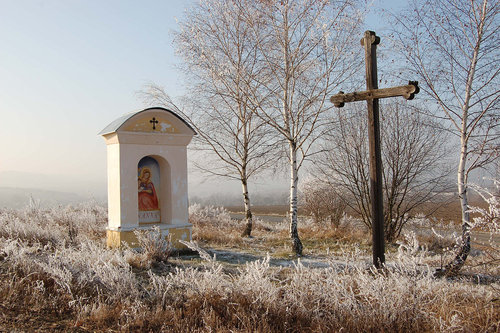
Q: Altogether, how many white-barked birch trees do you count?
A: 3